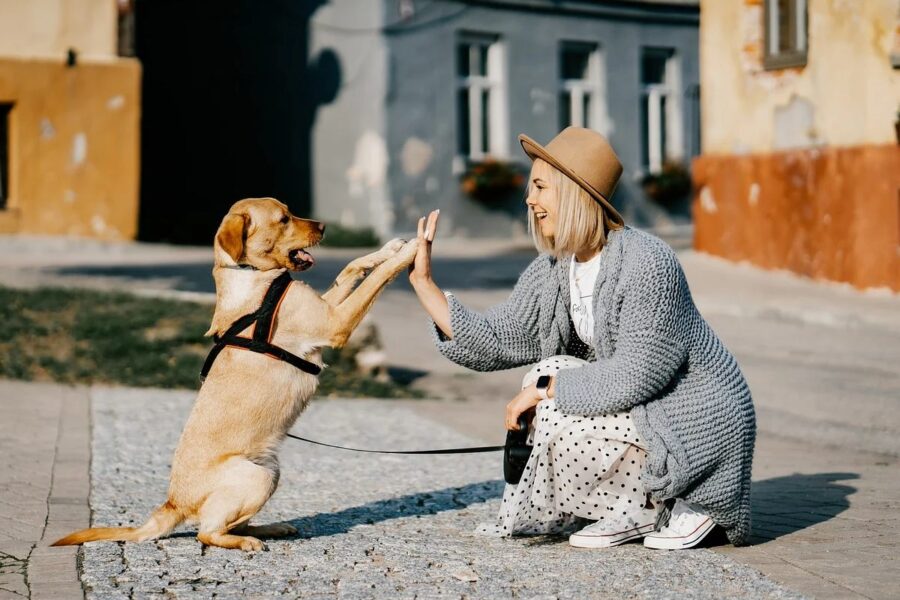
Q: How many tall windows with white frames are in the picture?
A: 3